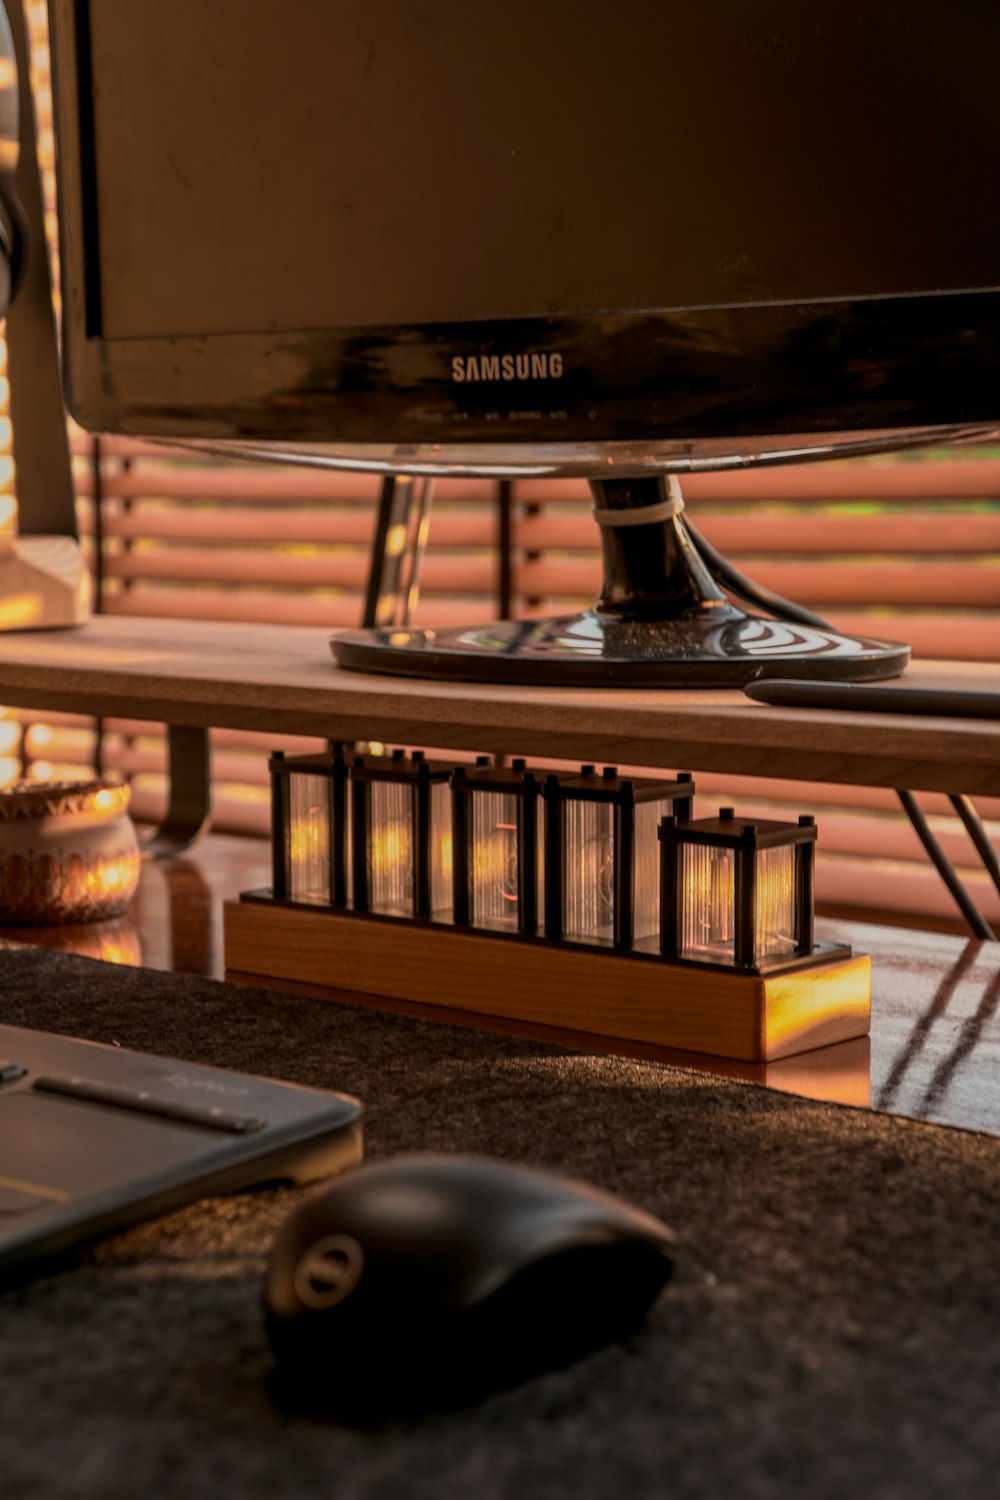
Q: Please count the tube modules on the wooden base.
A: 5